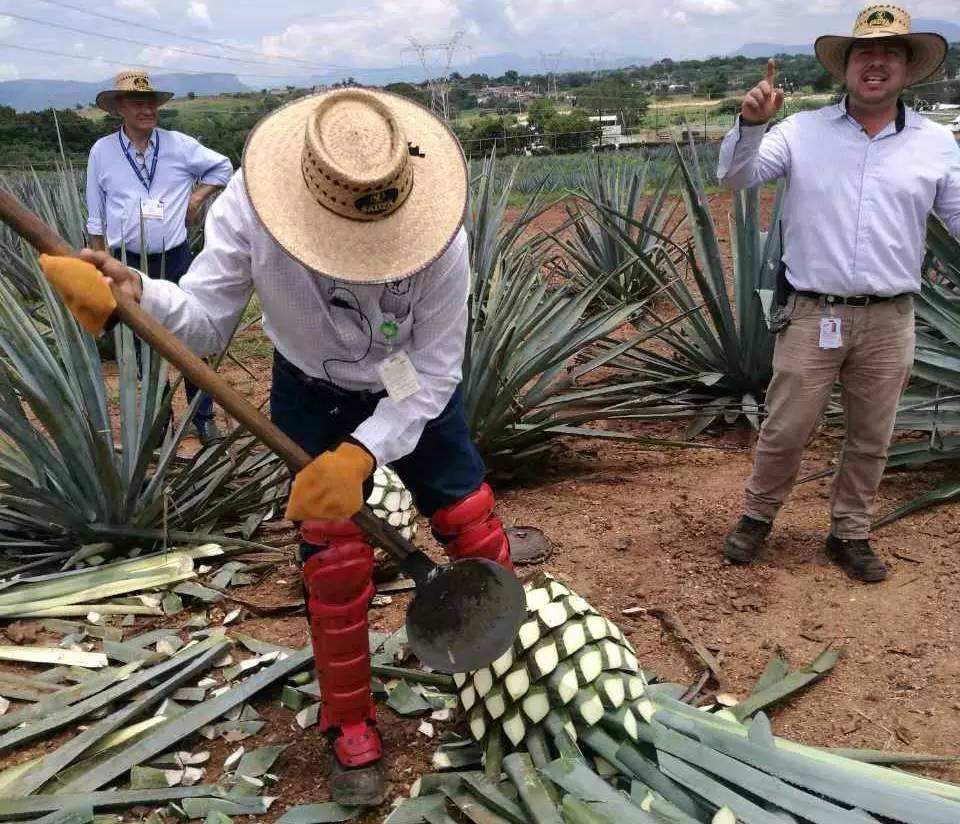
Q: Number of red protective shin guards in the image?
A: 2